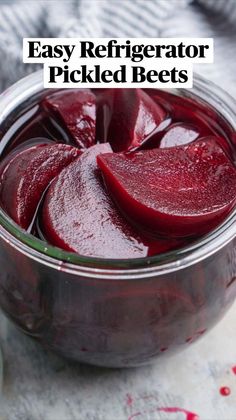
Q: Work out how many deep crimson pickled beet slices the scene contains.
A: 6